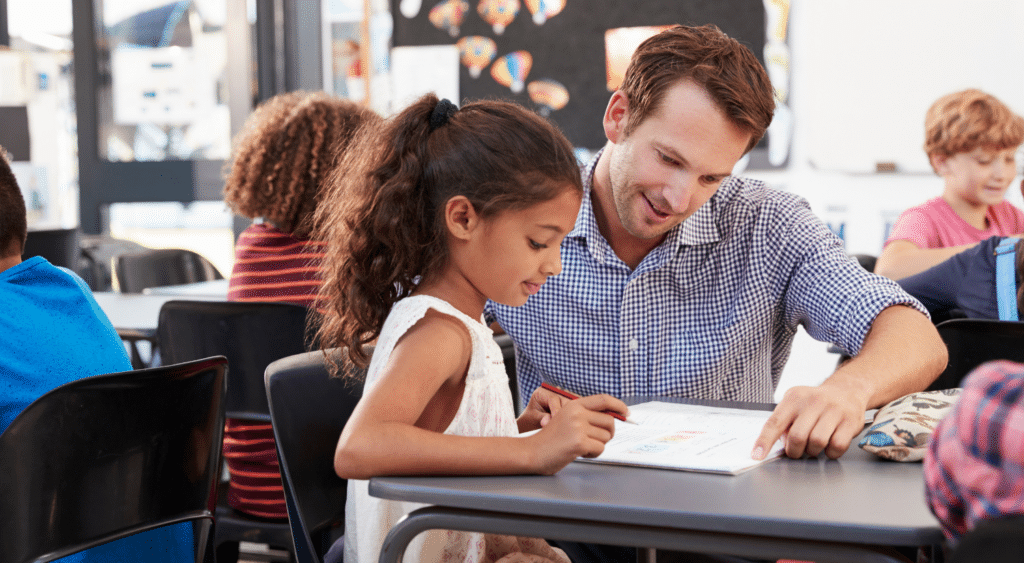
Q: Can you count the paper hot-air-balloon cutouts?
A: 6